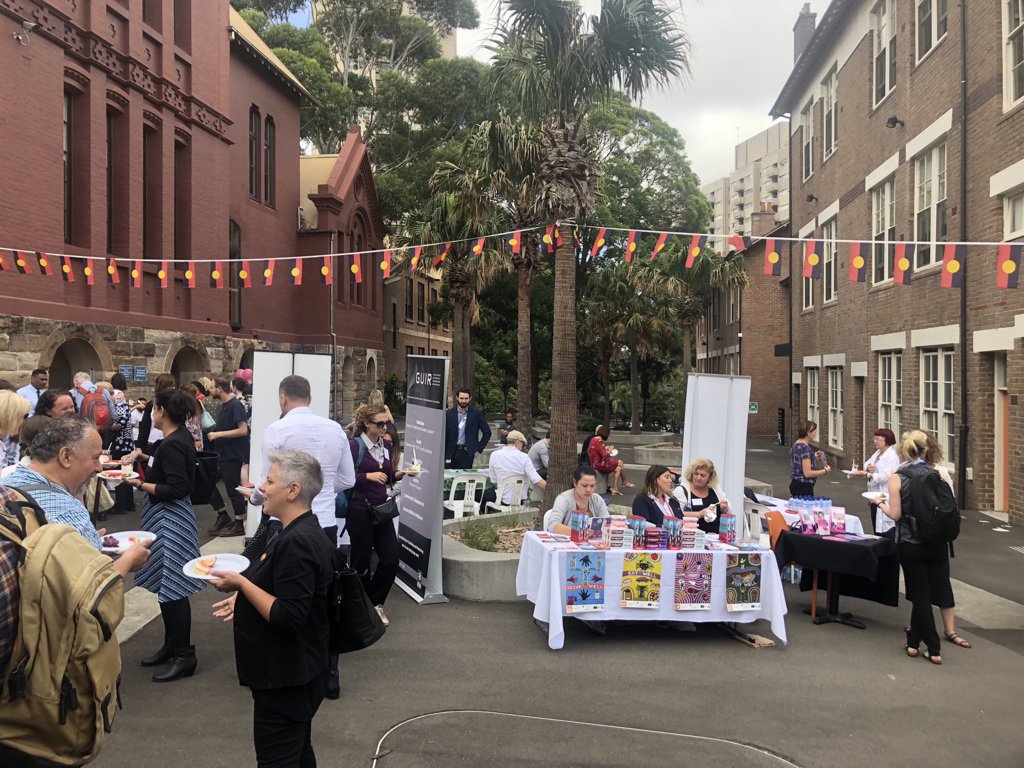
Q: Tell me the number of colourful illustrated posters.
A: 4